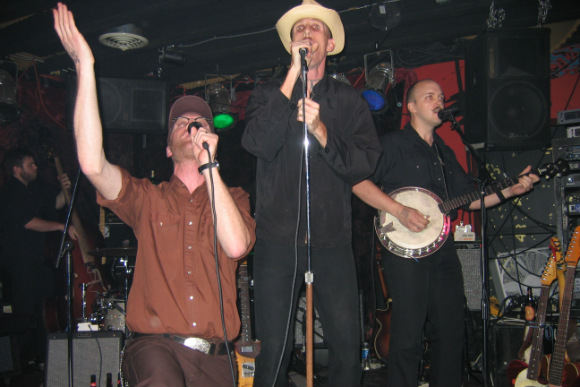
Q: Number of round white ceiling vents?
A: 1